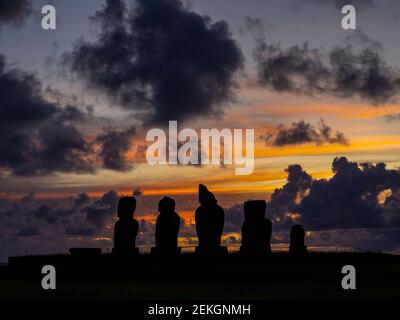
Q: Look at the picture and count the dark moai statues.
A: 5